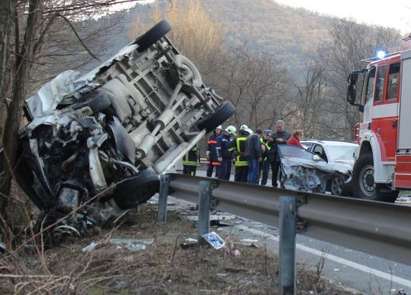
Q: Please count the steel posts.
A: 3